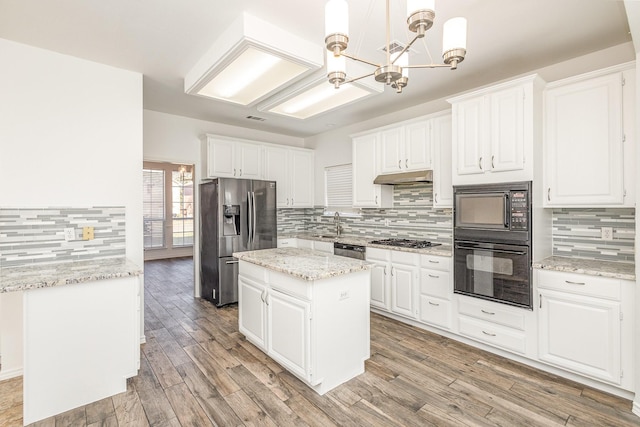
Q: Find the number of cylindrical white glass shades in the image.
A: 5